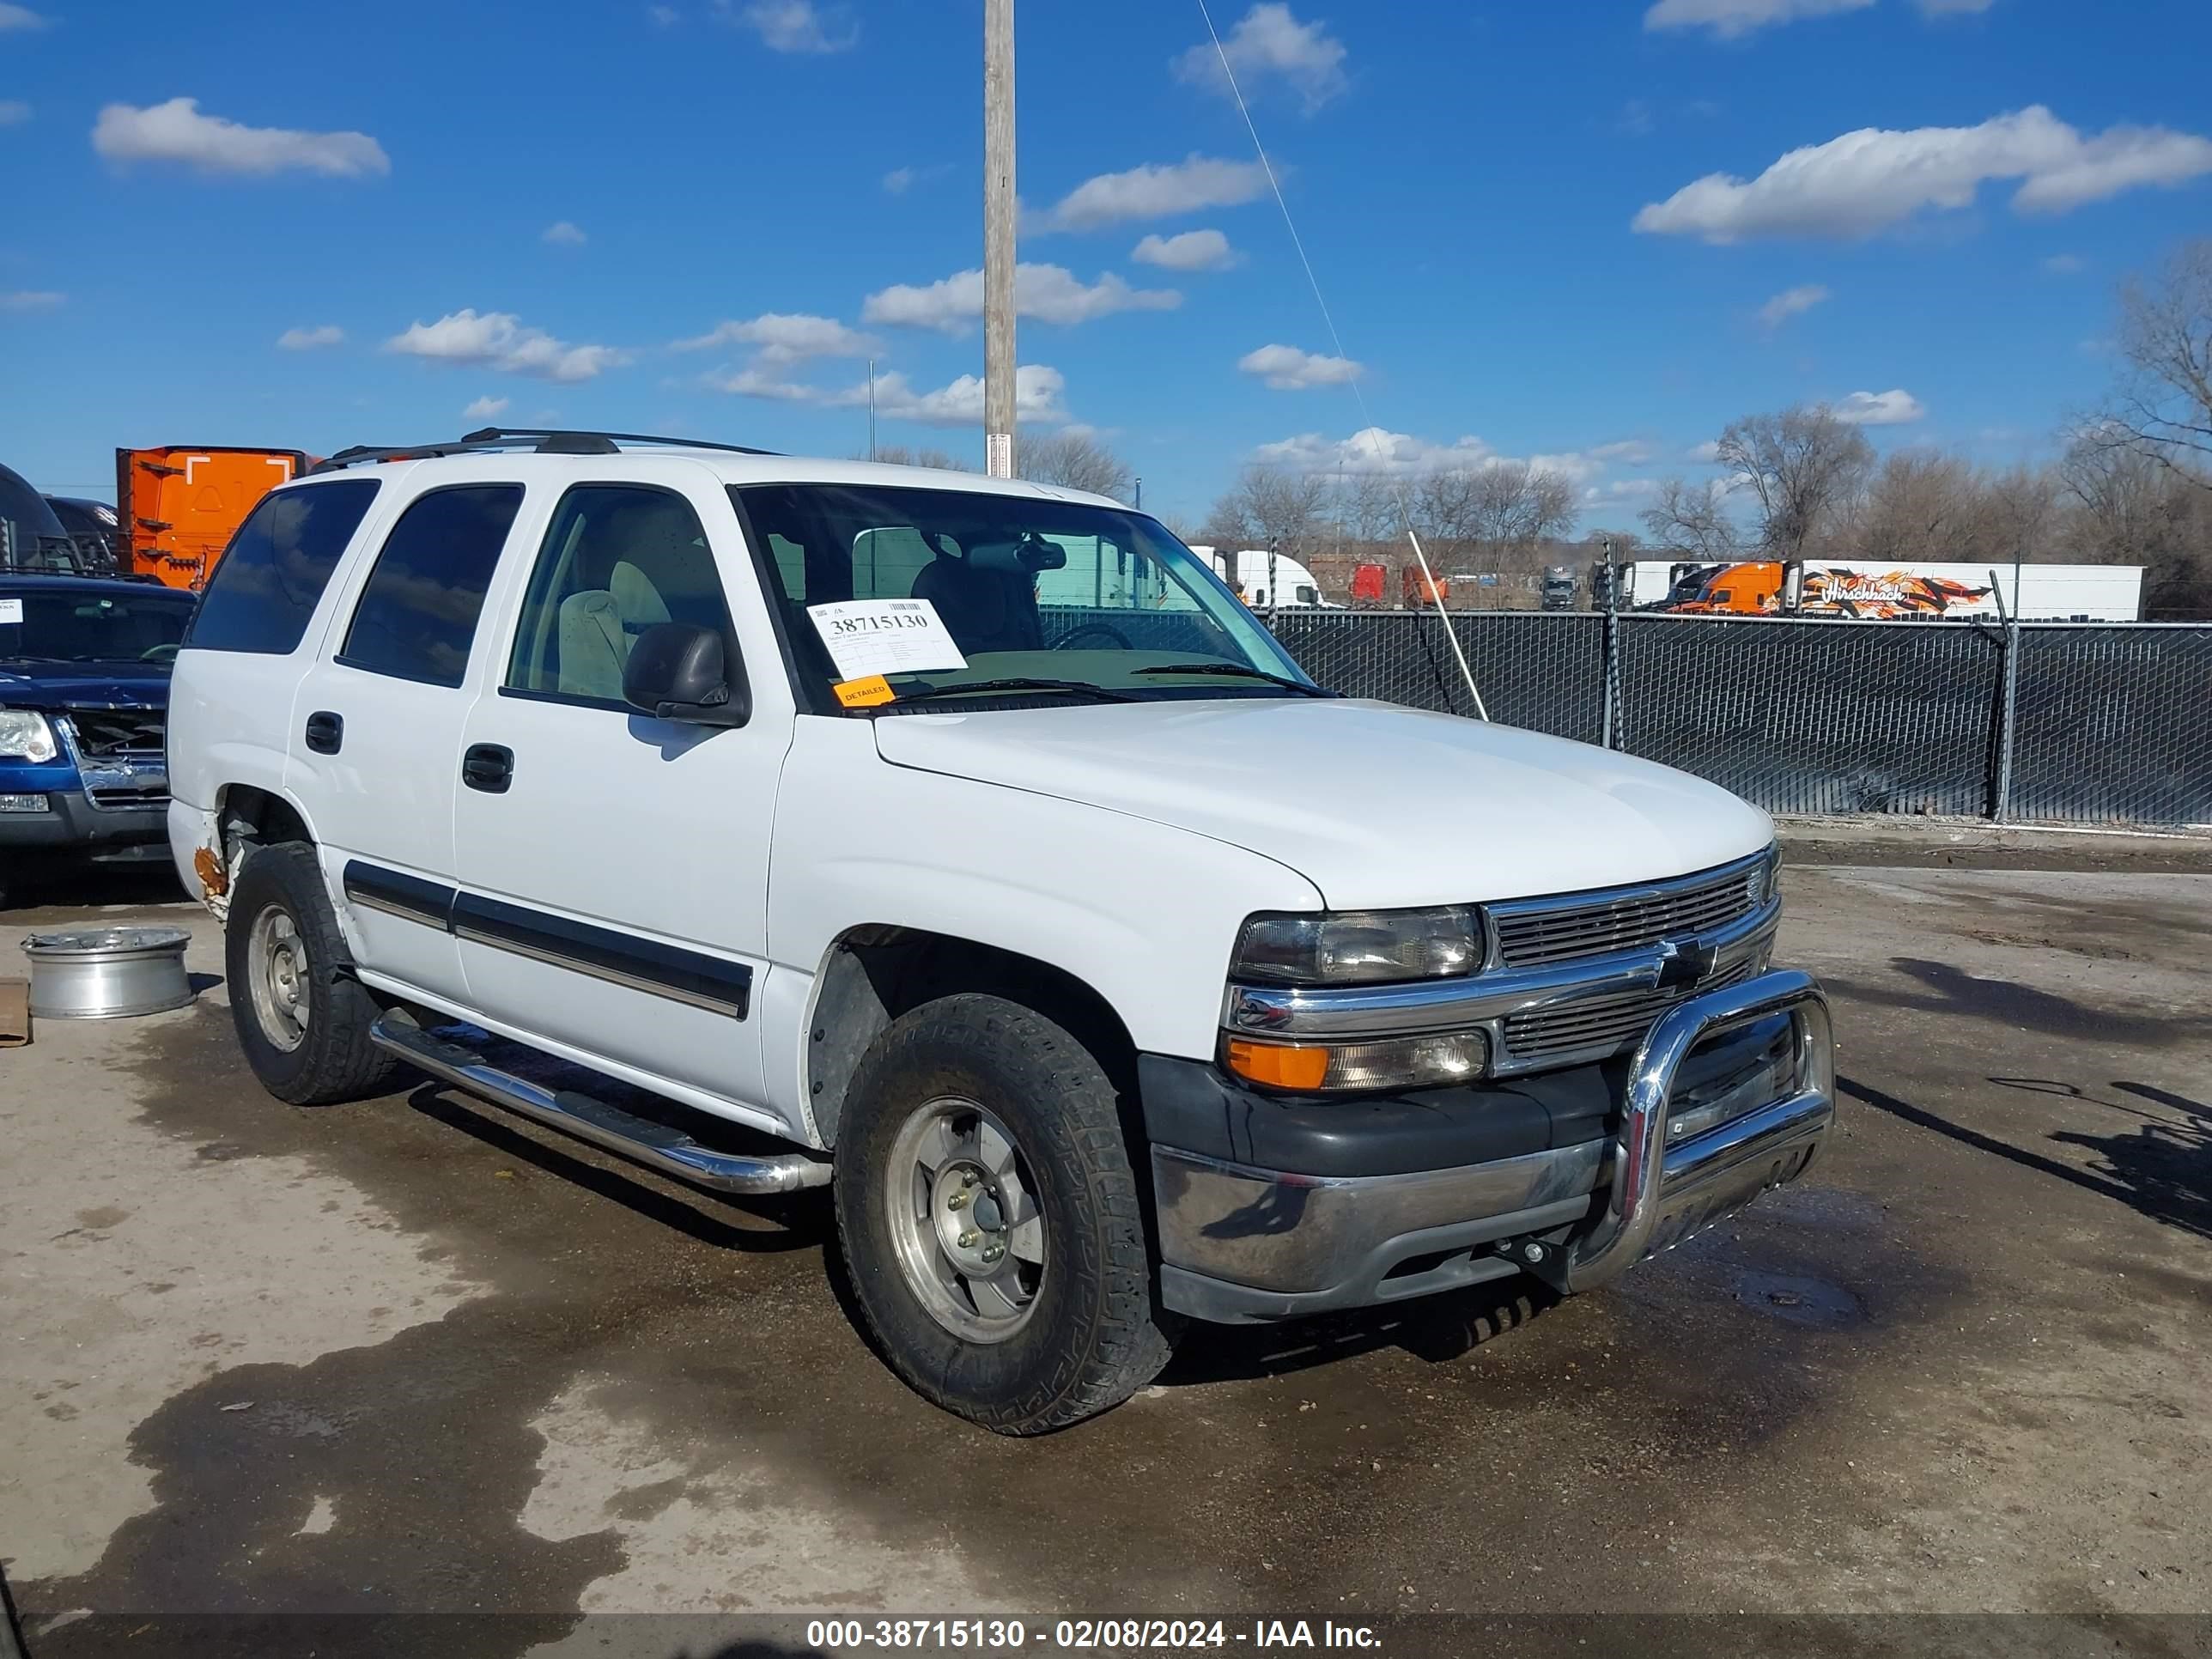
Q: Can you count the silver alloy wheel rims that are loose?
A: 1